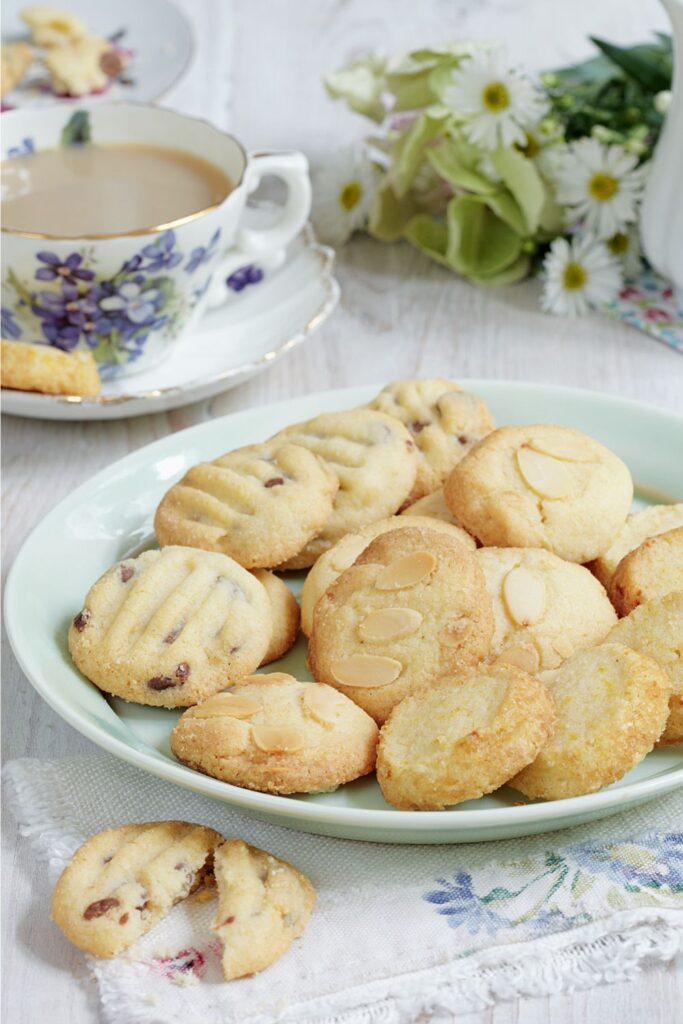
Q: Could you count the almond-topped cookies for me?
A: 5